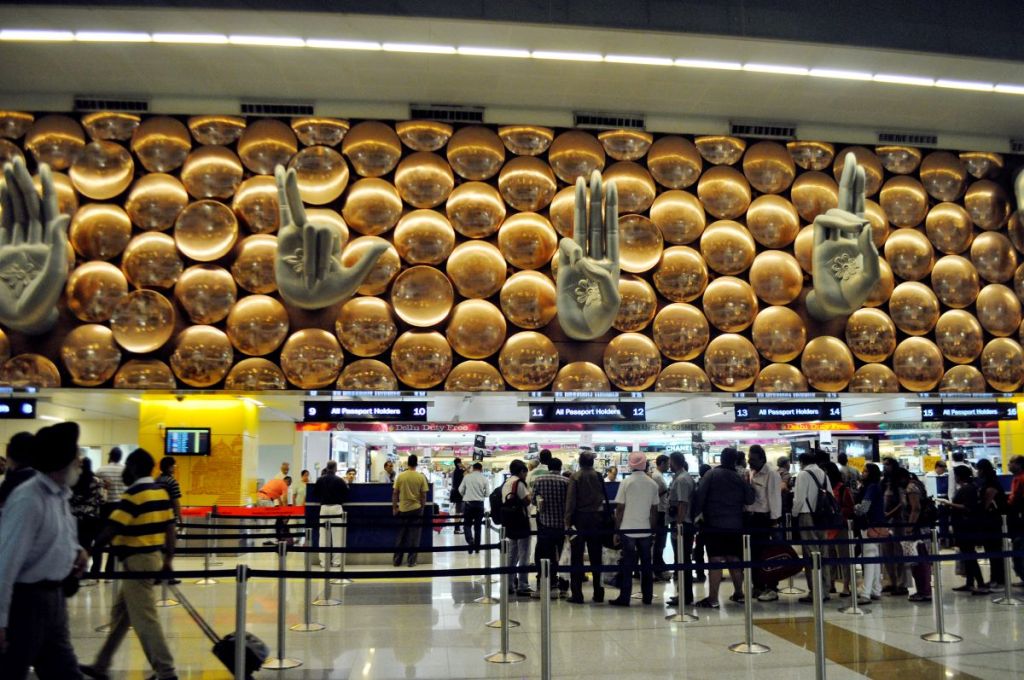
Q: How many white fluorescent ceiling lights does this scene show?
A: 15